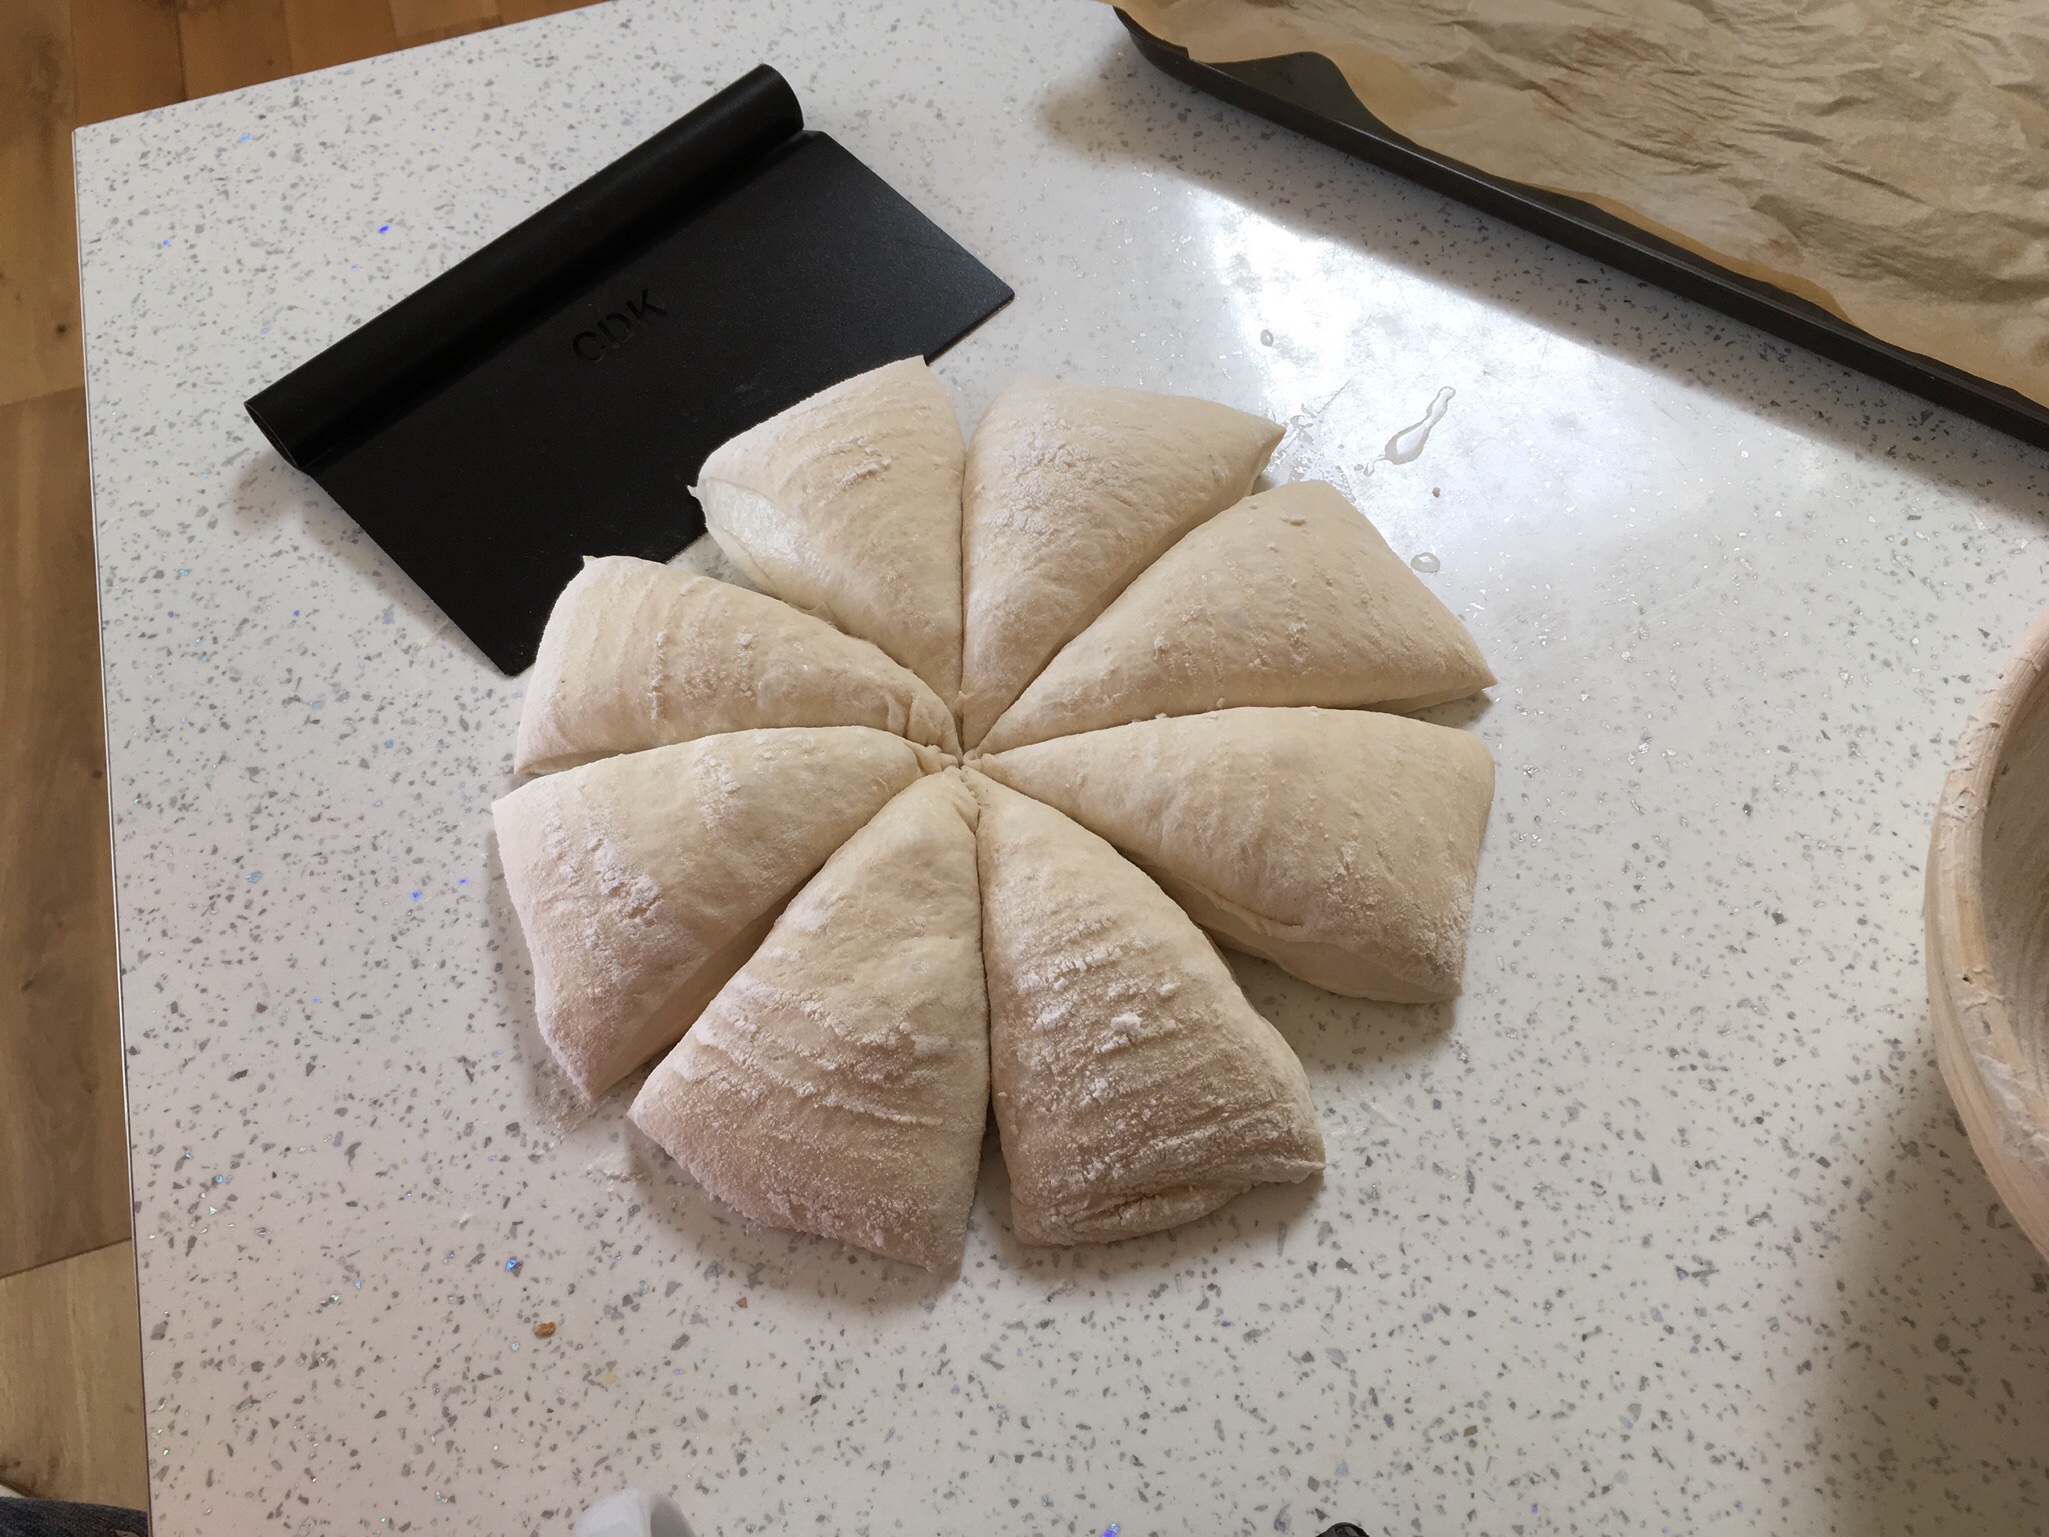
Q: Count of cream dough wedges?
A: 8